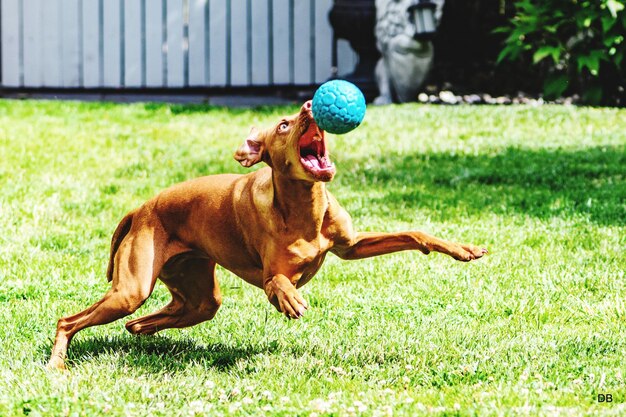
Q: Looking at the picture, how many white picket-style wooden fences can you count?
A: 1